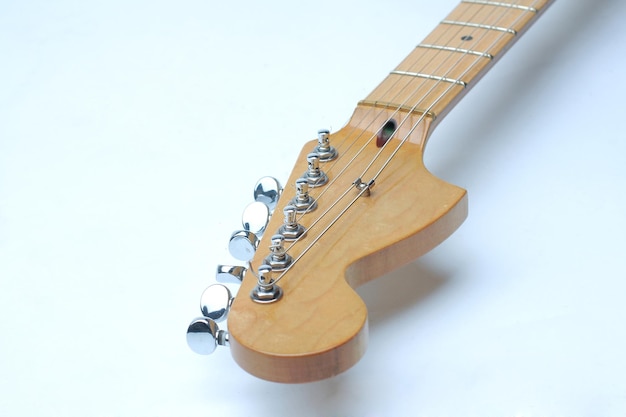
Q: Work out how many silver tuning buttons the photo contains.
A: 6